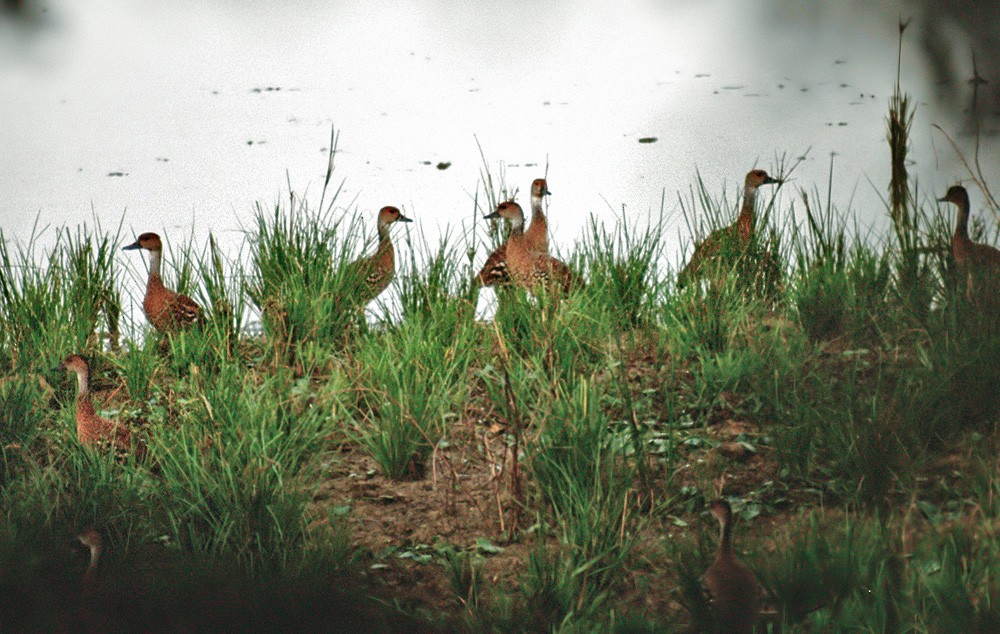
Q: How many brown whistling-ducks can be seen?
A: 9